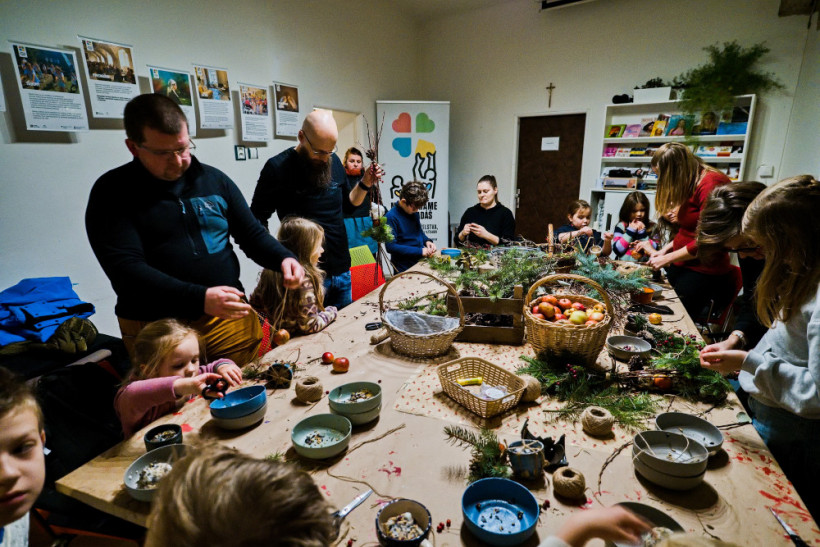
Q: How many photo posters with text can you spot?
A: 6